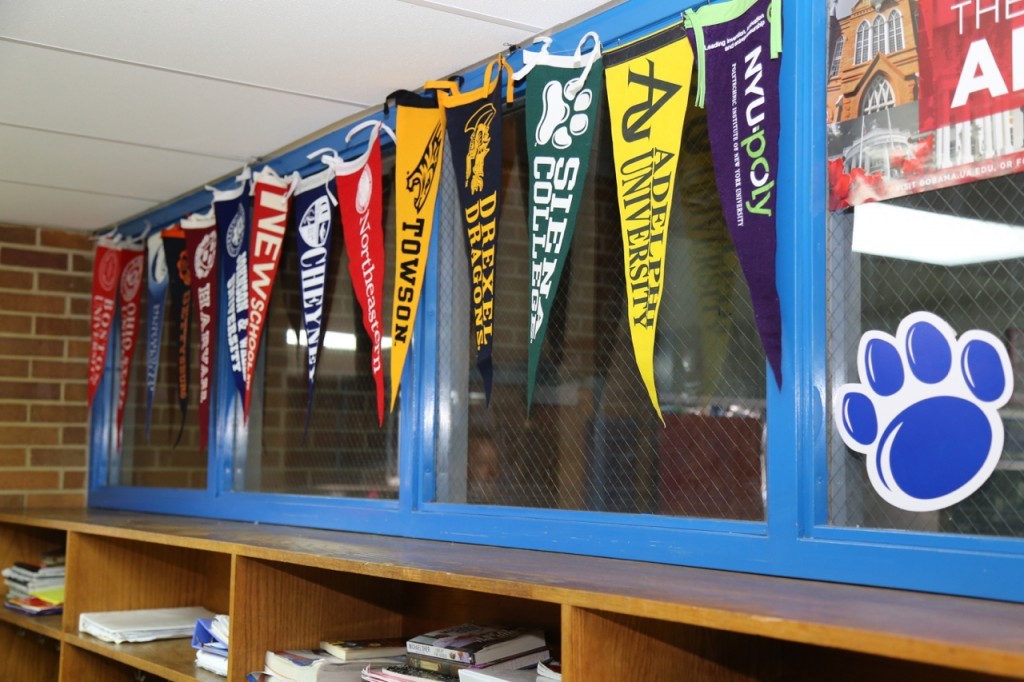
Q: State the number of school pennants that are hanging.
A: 14